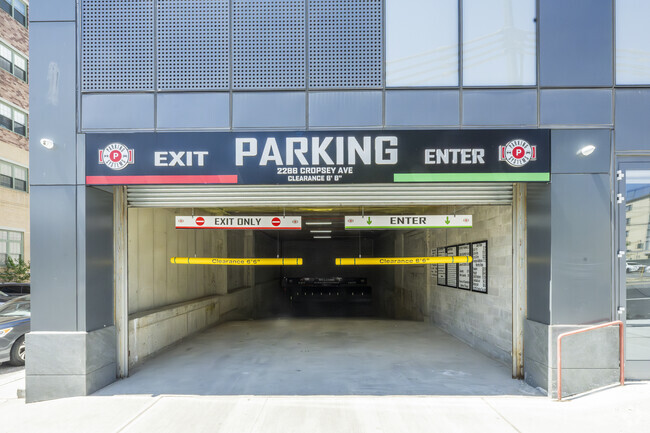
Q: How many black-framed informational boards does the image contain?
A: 4